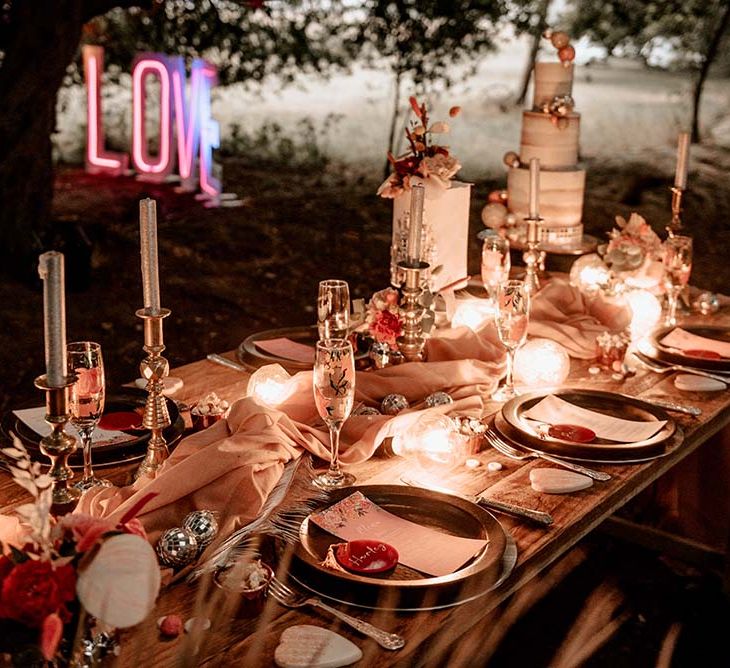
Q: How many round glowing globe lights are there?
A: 6